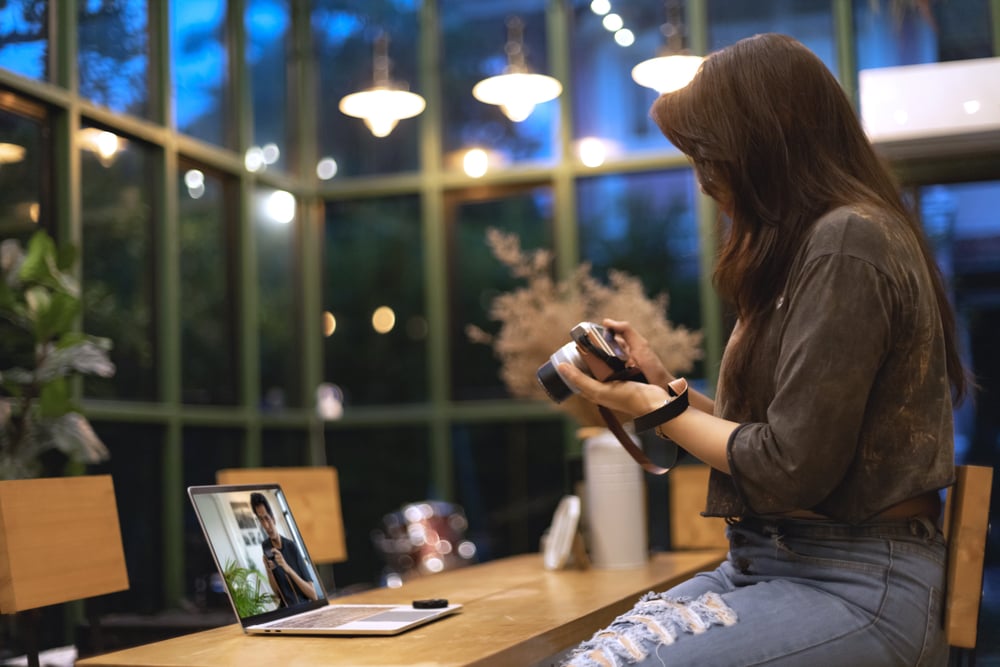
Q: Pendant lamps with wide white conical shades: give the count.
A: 3